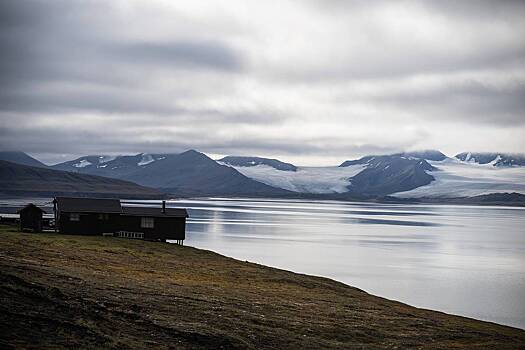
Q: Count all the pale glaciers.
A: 2